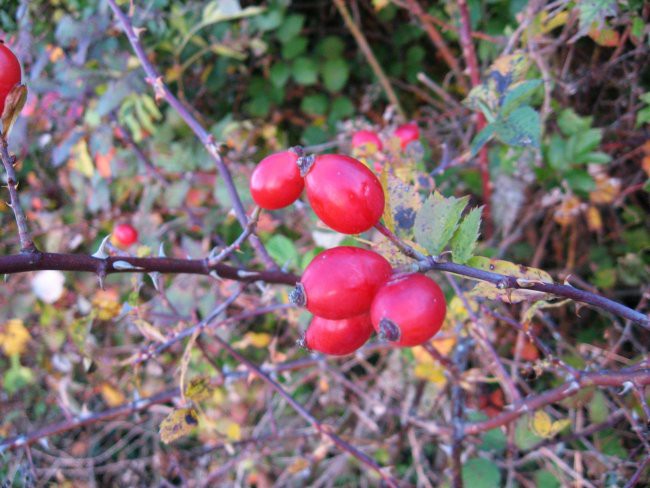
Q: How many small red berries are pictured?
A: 9